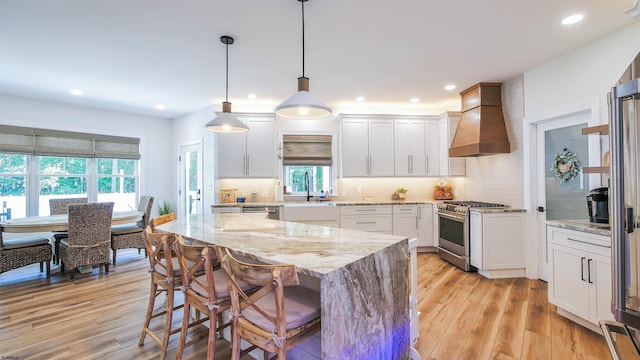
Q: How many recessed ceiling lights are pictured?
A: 7